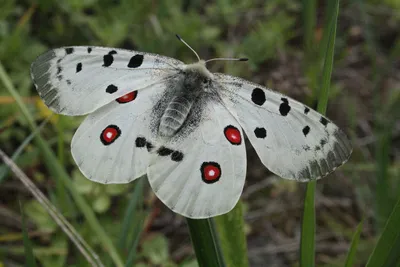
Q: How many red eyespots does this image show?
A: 4